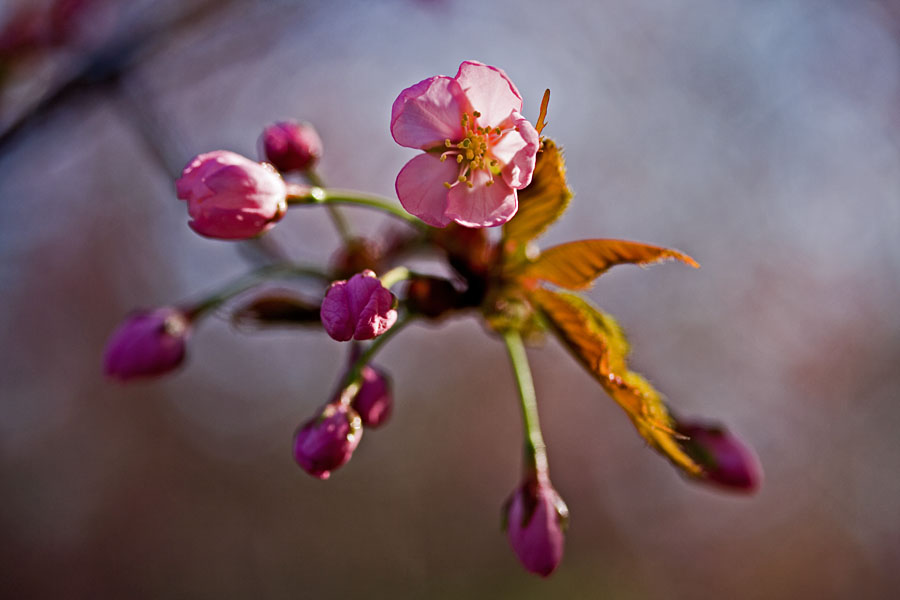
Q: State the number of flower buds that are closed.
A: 8